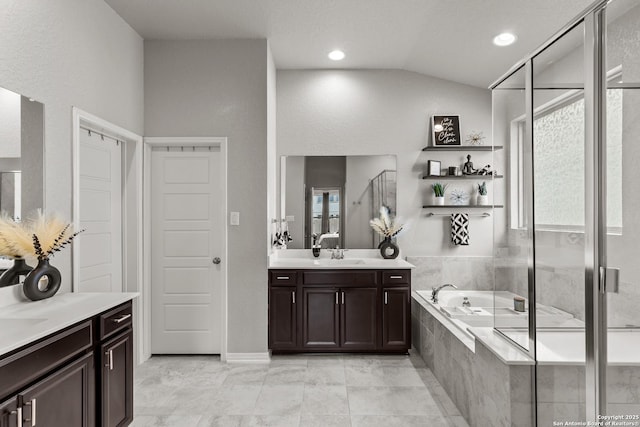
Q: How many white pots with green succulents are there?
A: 2